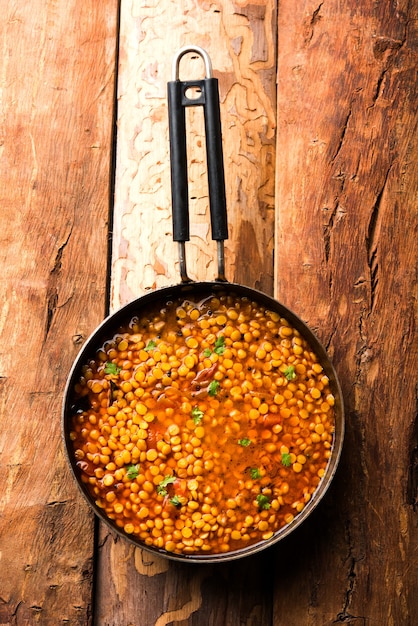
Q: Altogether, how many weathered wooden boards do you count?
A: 3